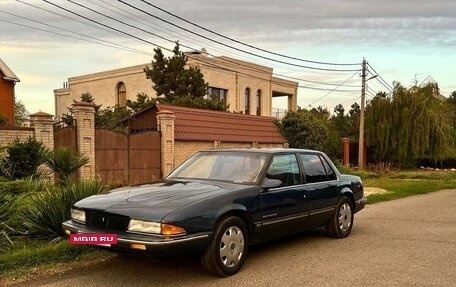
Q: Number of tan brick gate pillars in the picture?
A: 3